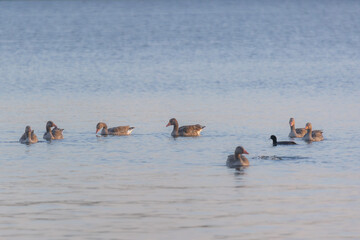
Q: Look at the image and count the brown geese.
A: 7